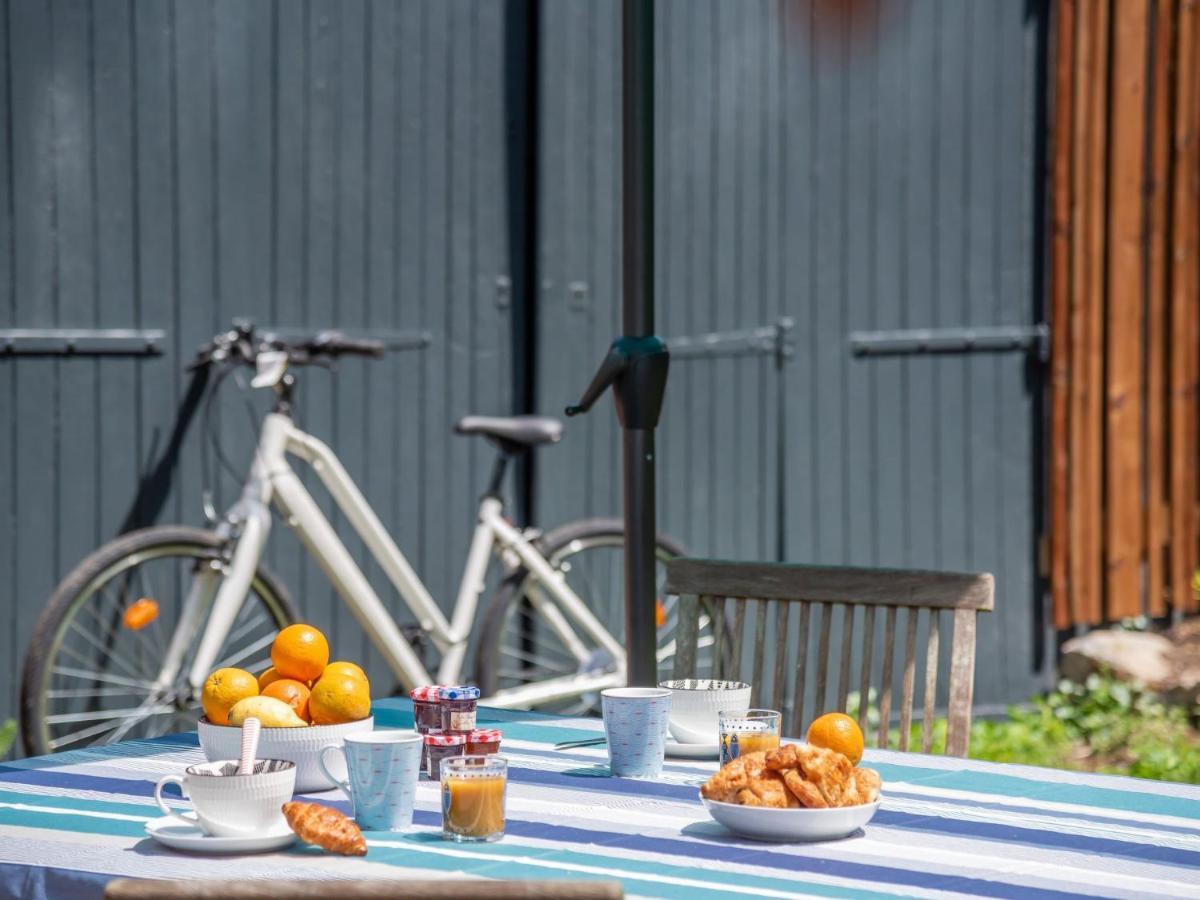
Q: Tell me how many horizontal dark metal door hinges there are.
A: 4